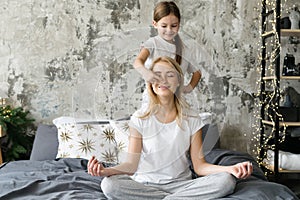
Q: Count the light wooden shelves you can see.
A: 4